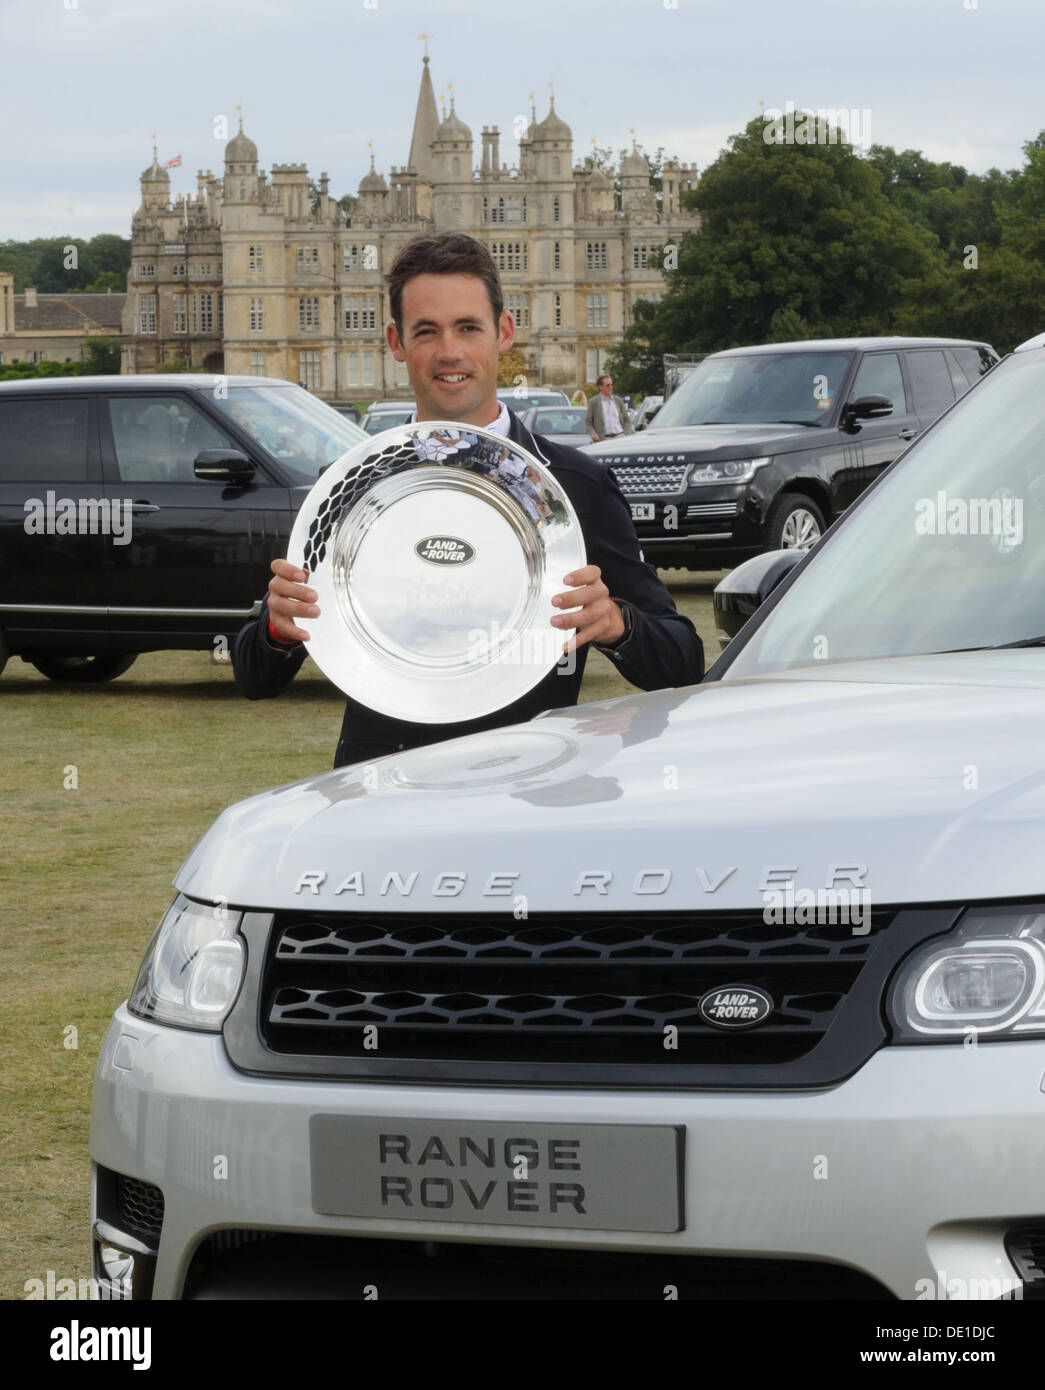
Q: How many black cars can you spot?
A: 2